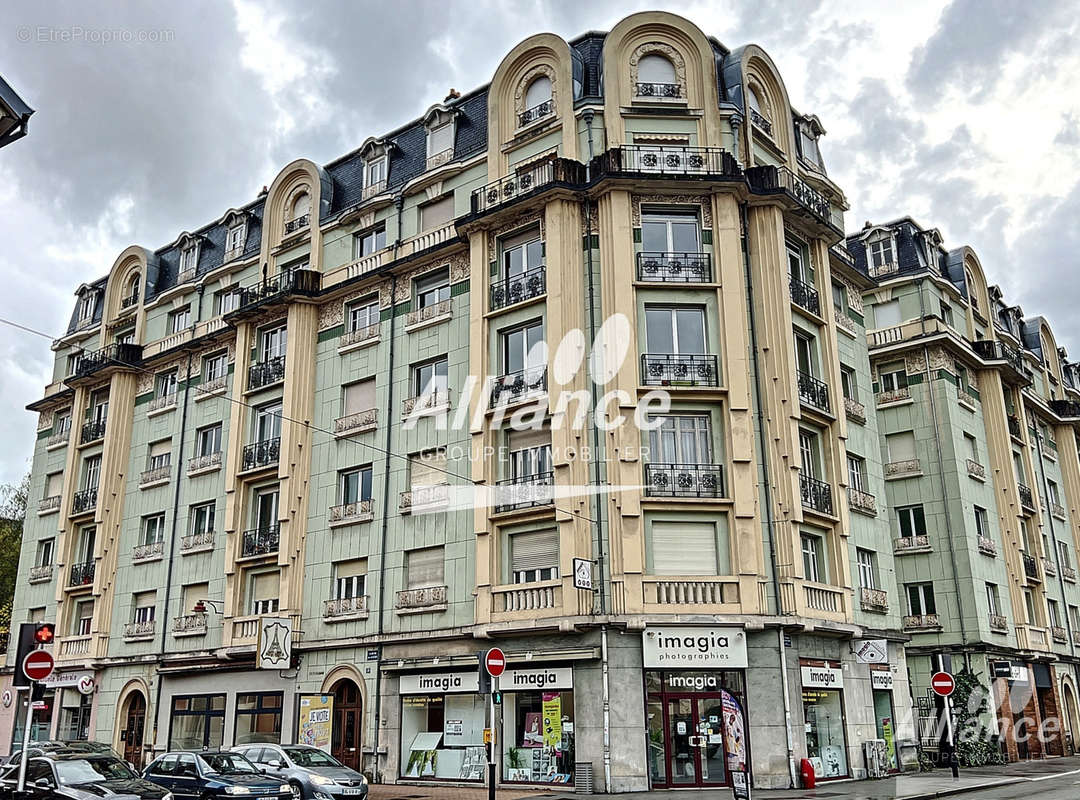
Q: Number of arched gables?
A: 7